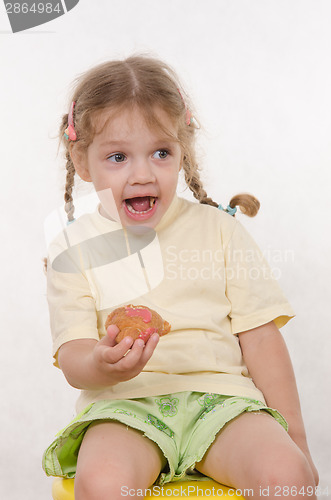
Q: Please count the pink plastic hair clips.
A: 2